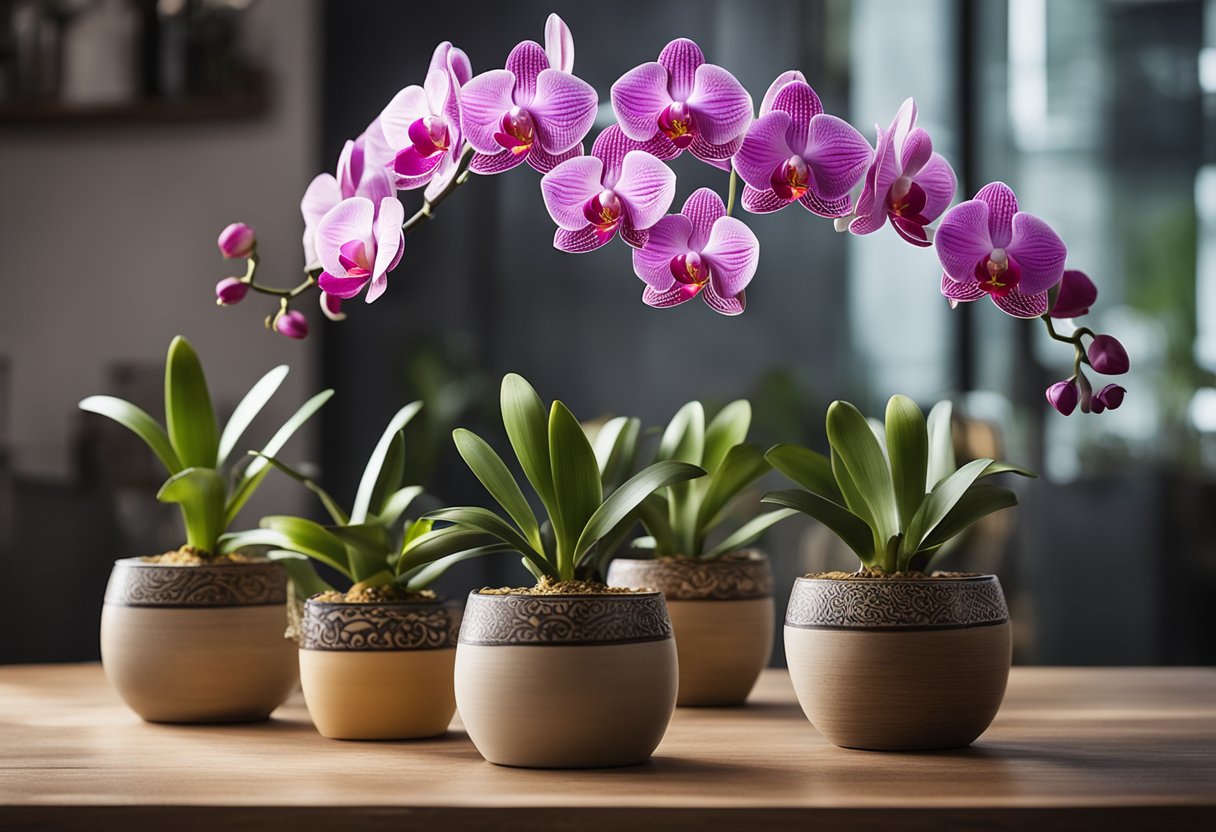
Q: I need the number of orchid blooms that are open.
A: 10